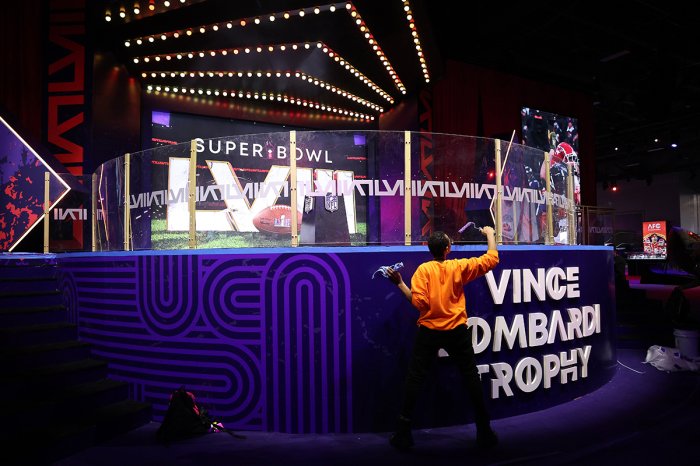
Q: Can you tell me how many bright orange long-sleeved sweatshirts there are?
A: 1